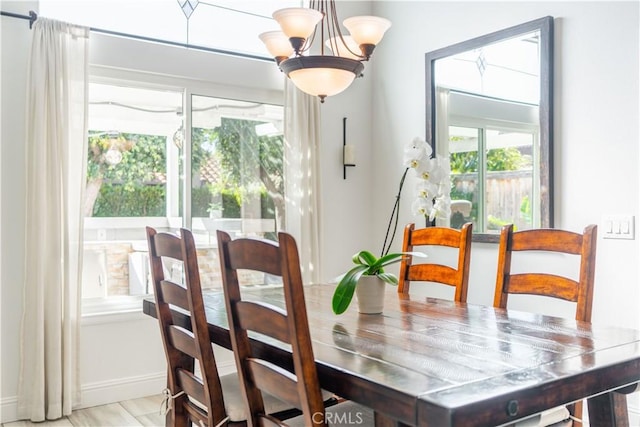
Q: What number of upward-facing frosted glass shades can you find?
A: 4